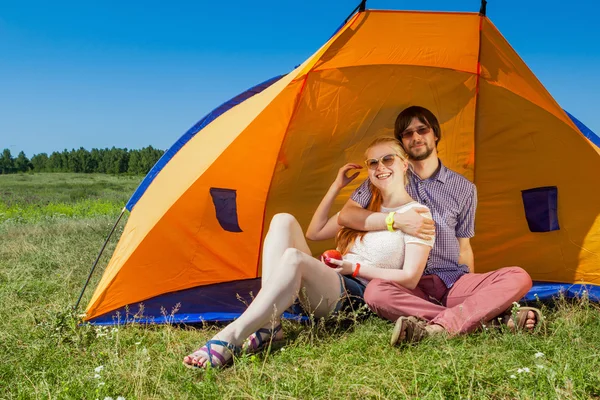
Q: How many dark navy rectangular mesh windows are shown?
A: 2